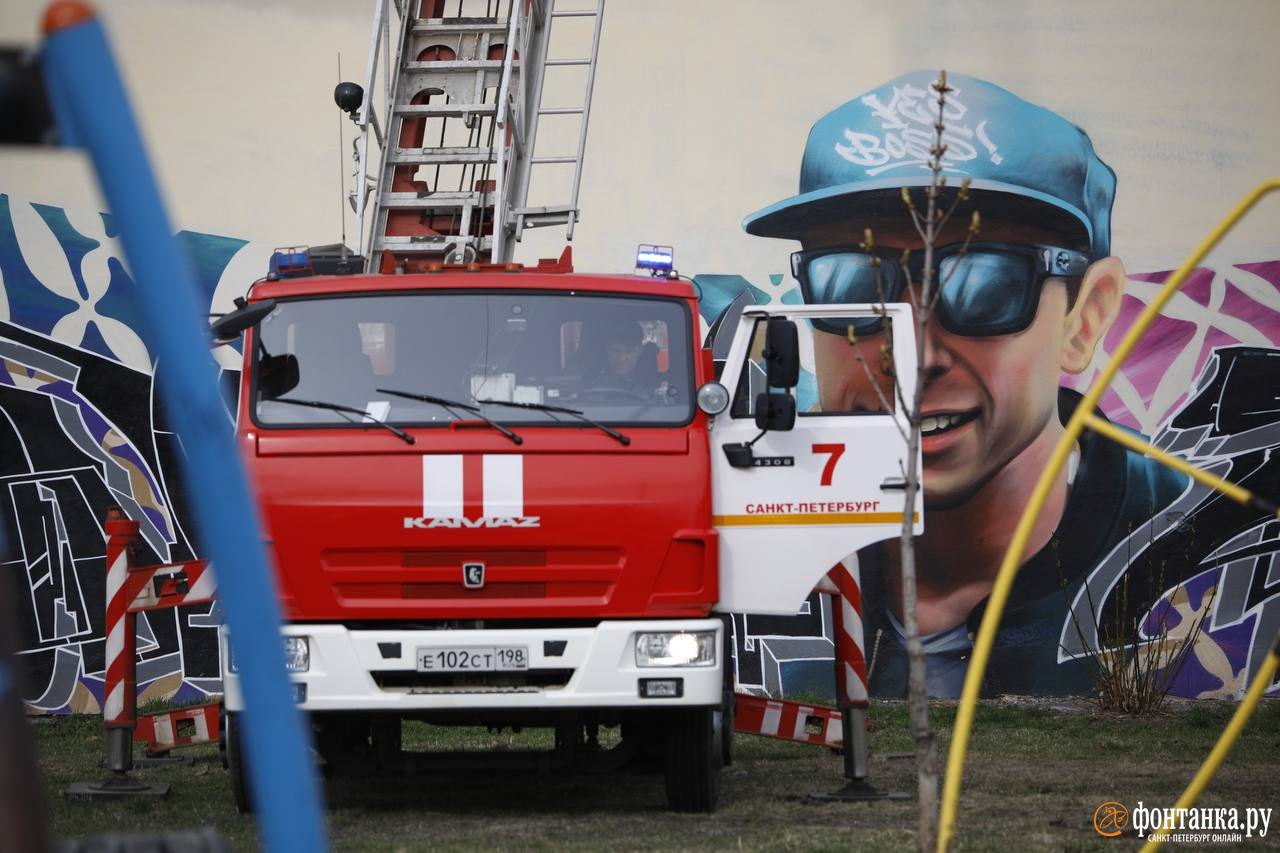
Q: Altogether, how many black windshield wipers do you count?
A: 3